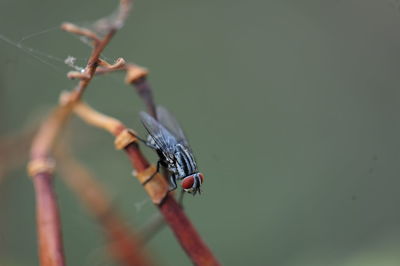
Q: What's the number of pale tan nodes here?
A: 4